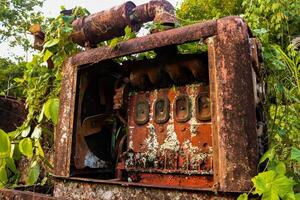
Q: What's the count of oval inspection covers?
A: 4